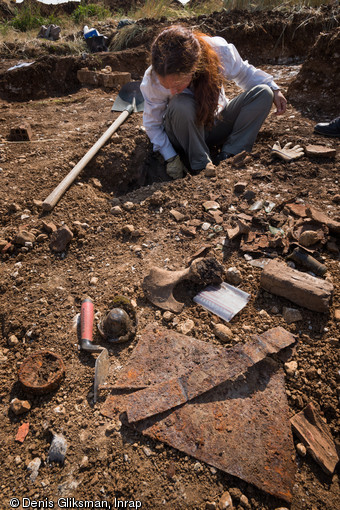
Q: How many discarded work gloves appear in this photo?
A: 1